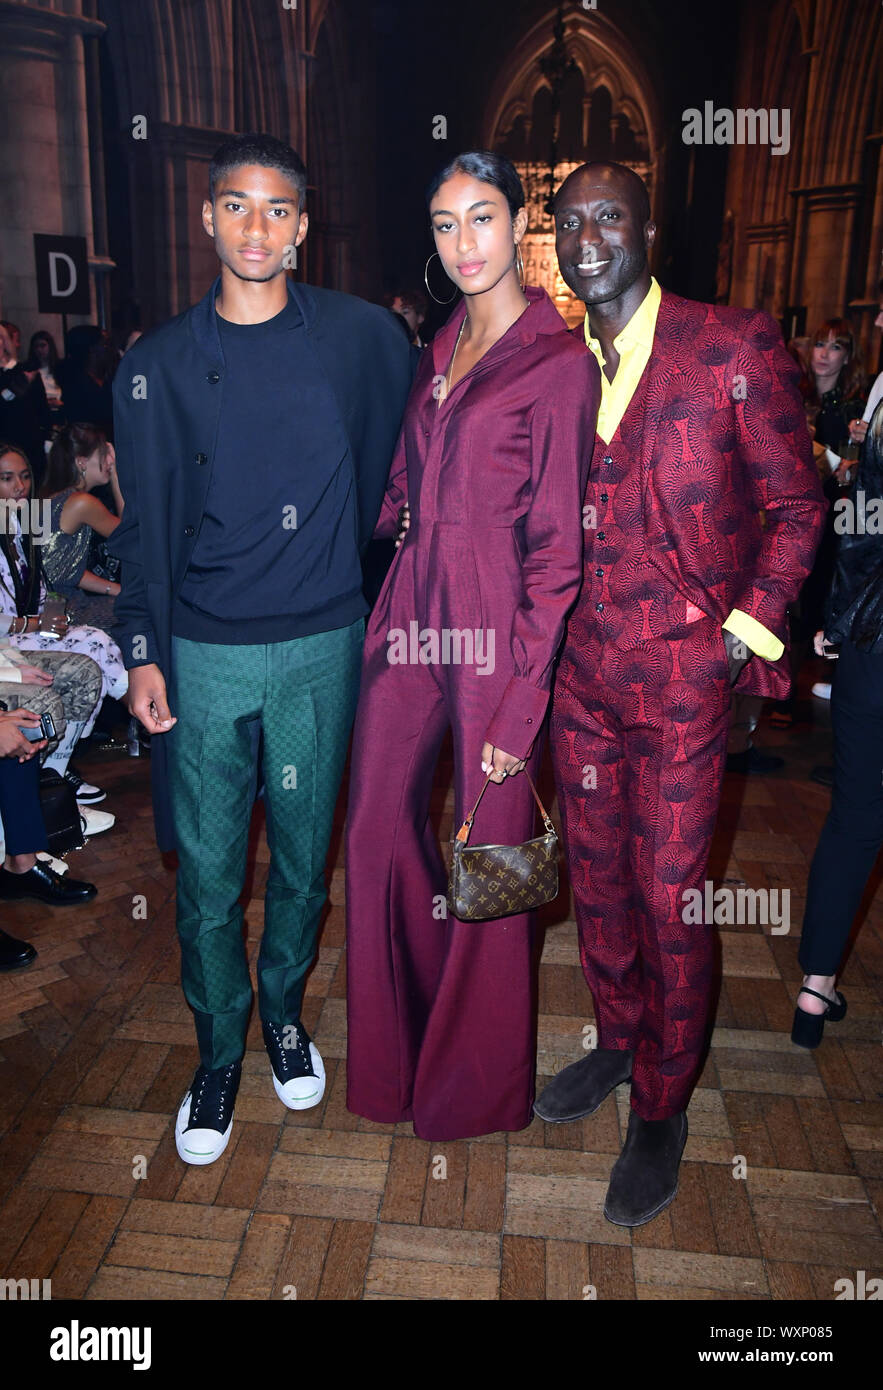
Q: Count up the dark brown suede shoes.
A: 2